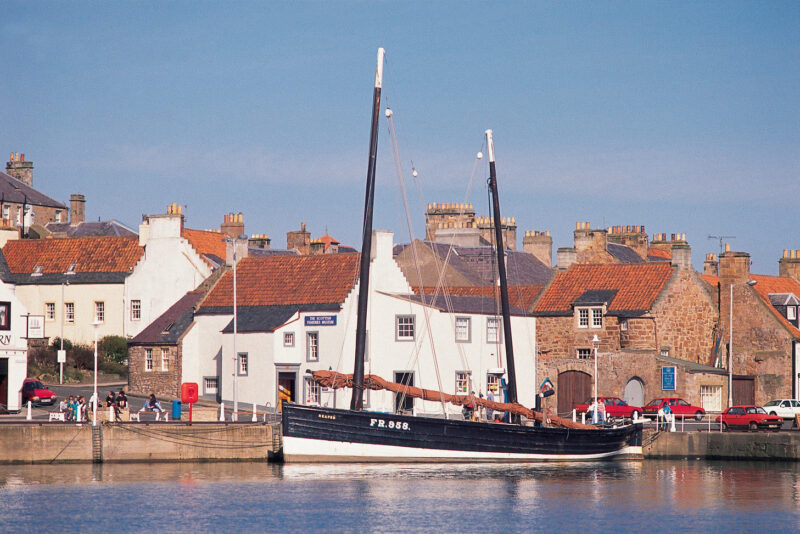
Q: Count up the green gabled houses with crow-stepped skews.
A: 0